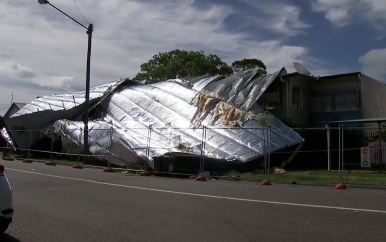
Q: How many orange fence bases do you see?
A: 9